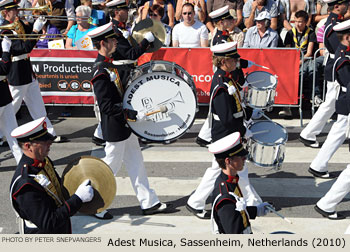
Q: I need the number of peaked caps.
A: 9